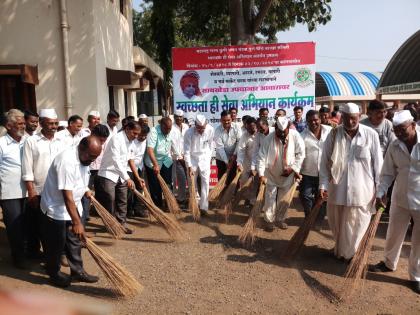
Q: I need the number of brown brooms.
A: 13